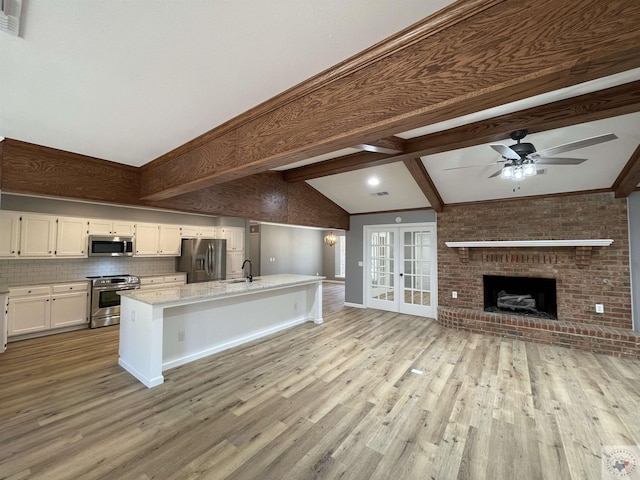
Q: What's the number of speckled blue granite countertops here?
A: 0